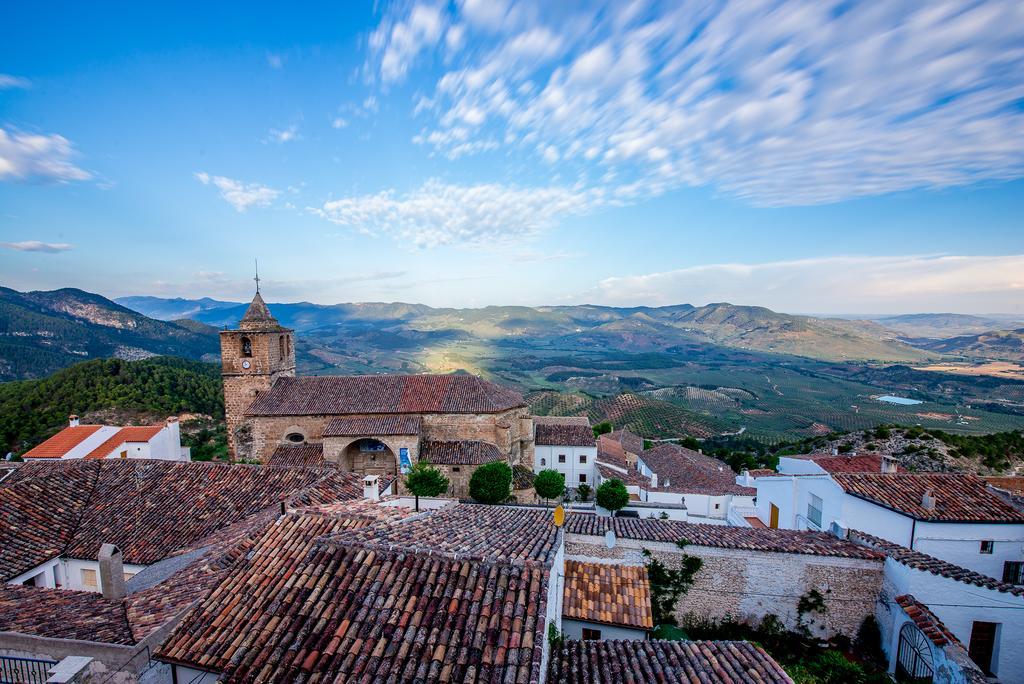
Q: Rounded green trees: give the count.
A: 4